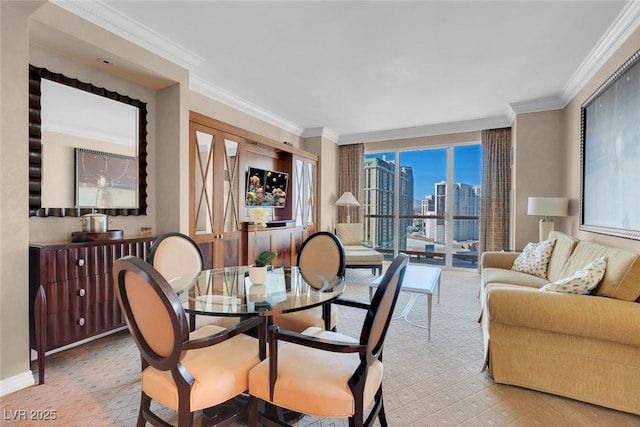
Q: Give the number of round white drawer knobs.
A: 3